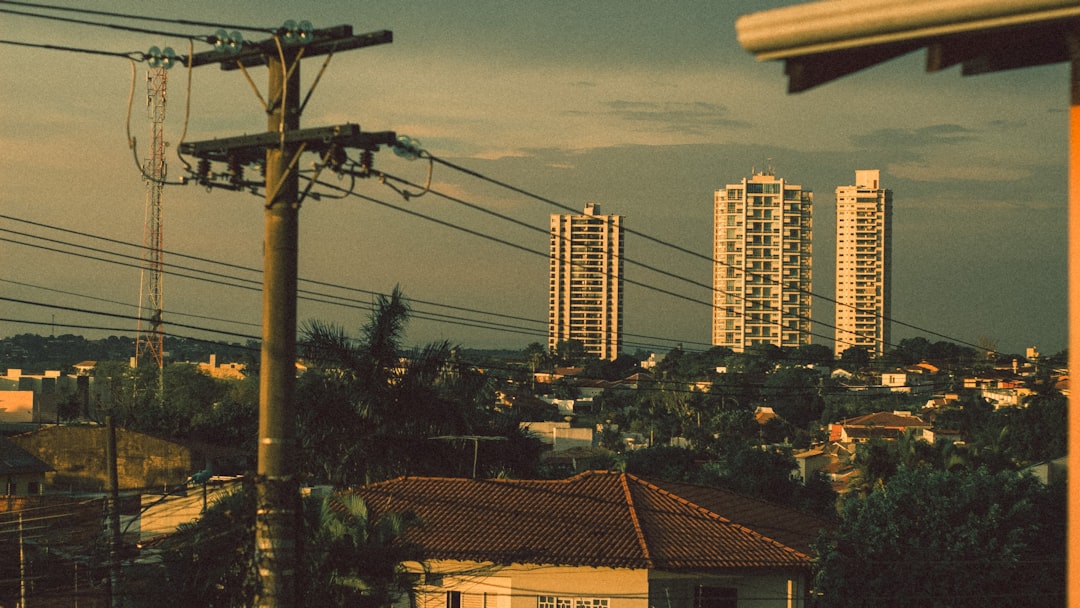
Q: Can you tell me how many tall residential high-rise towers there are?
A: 3